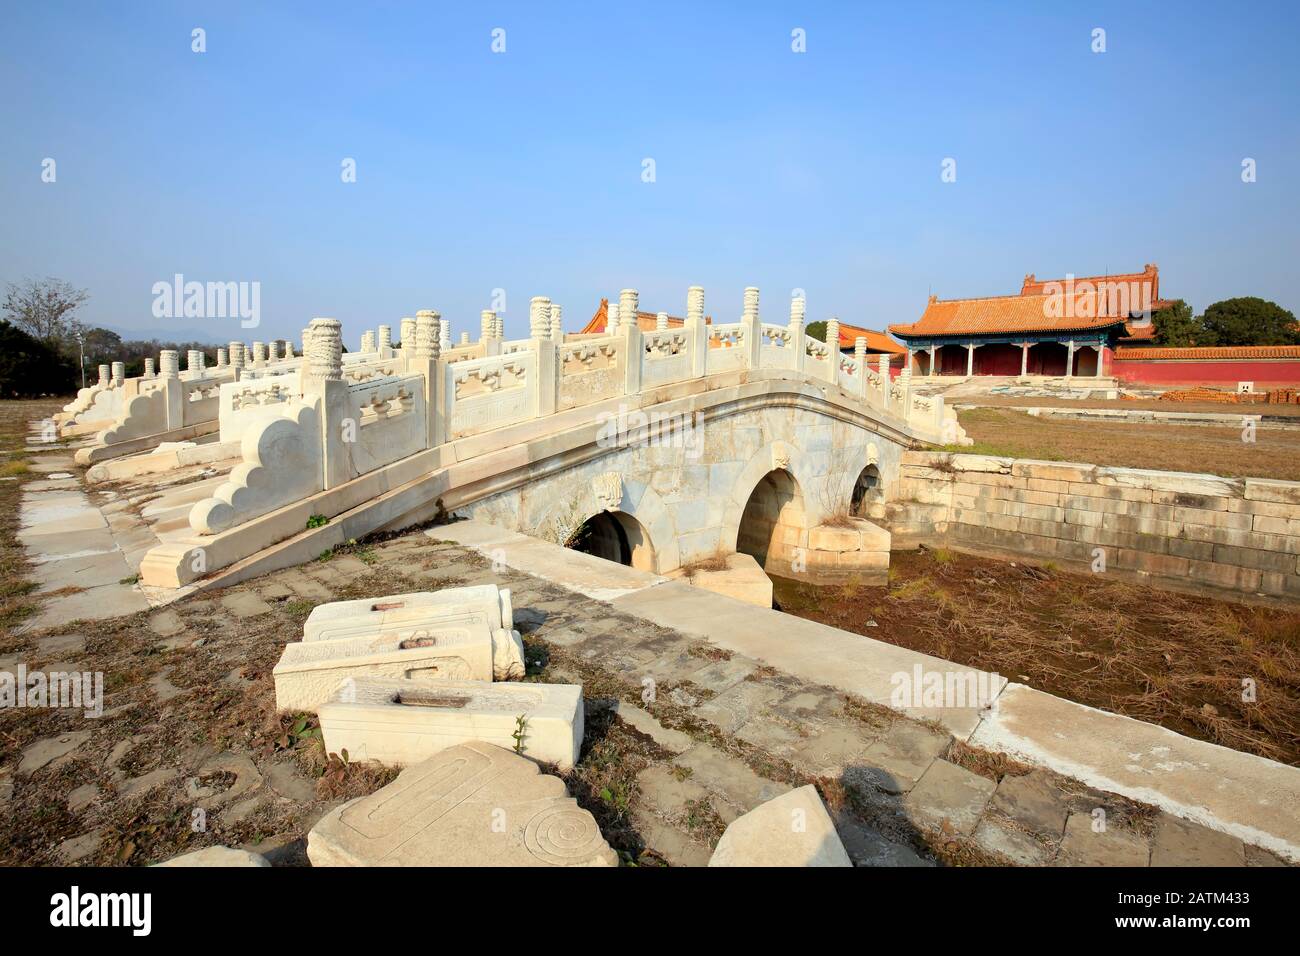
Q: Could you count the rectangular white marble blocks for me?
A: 3